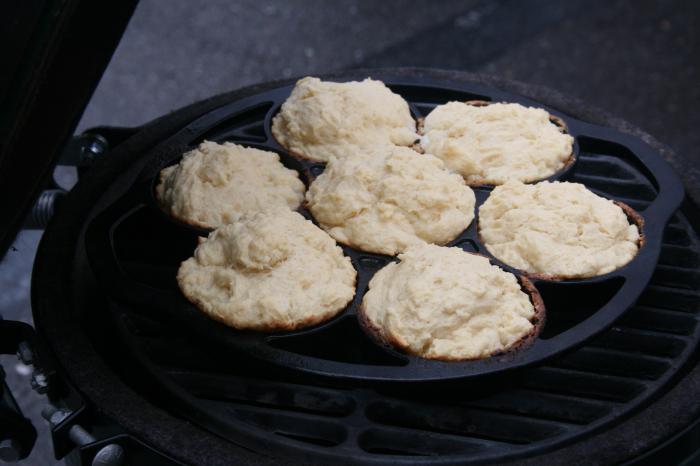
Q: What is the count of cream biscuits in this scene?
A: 7